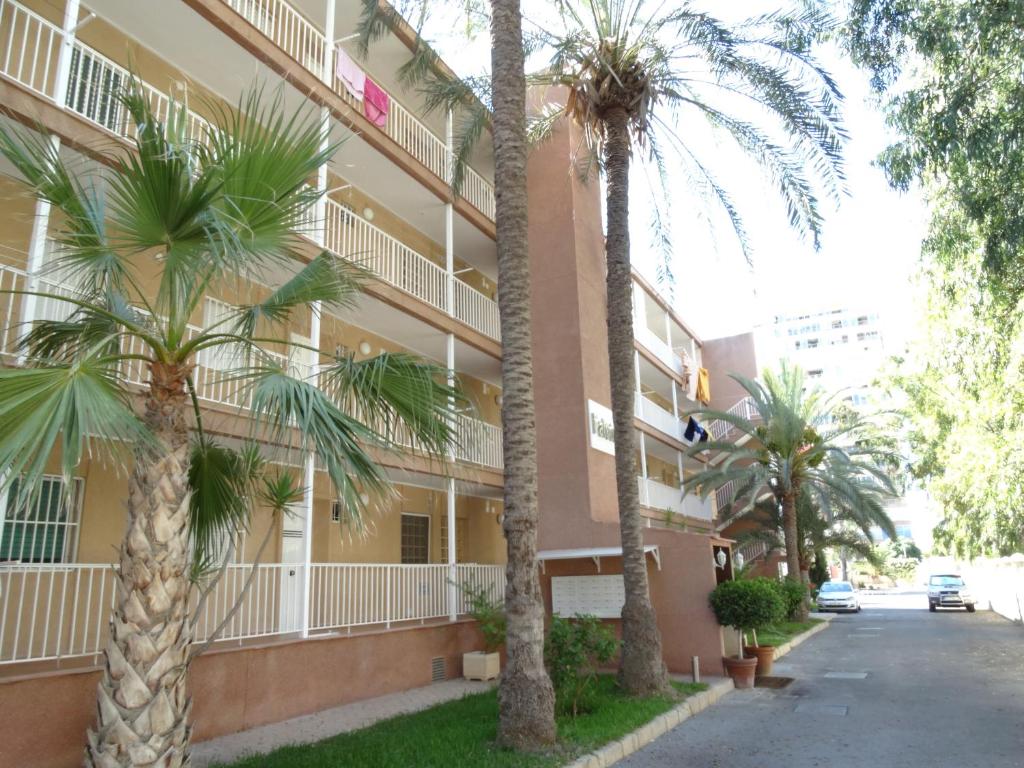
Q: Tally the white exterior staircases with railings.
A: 3